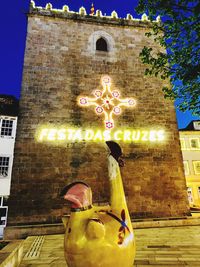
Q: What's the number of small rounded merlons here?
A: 9